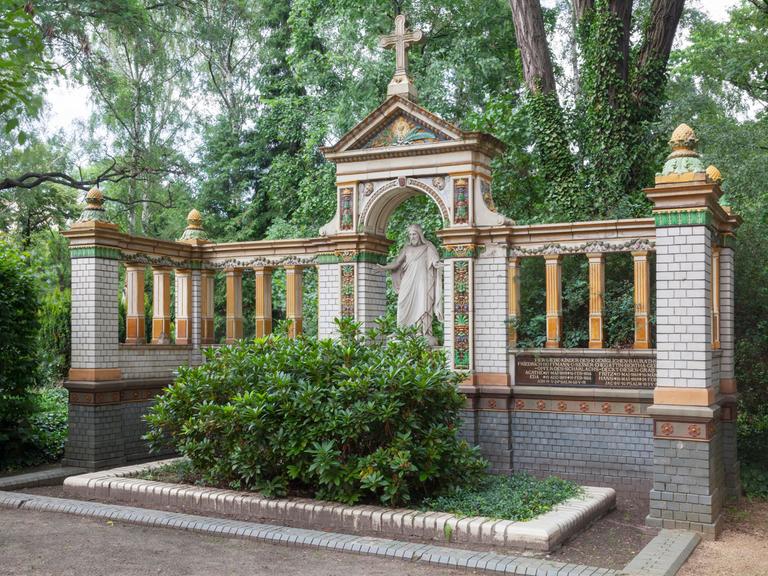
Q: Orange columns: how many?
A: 12